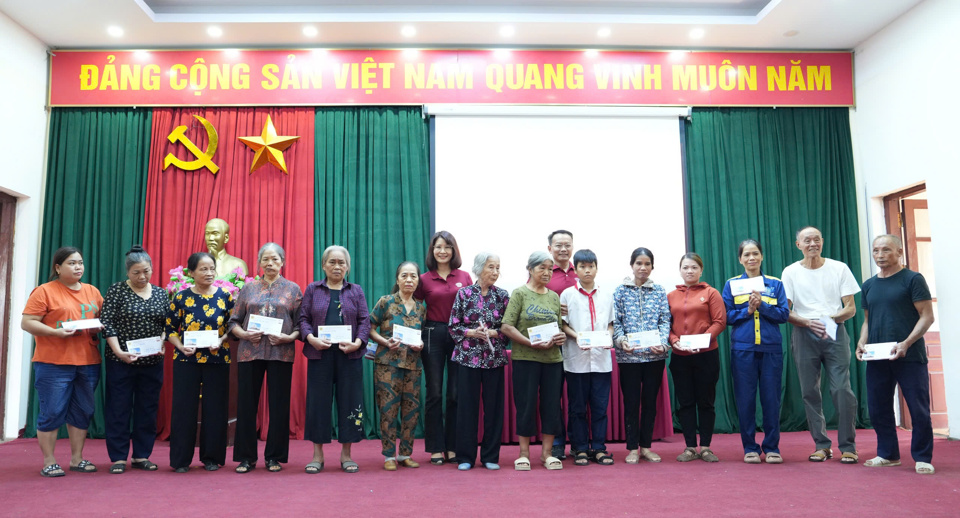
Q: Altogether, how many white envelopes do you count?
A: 14